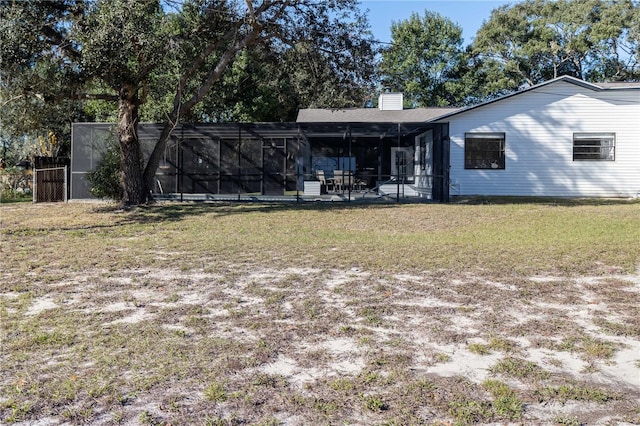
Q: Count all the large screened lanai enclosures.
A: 1